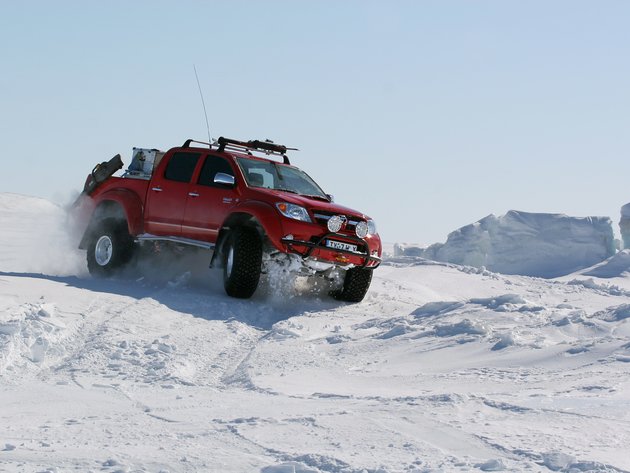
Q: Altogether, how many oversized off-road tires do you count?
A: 3